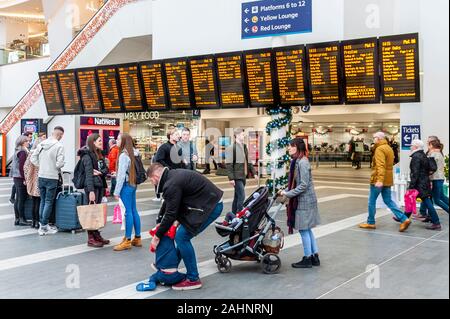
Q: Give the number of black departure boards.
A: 14